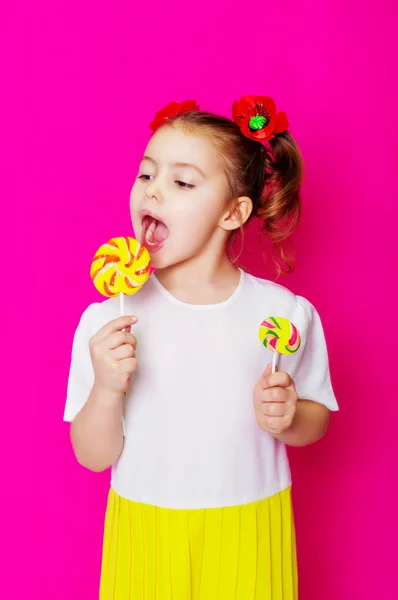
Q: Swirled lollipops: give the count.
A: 2